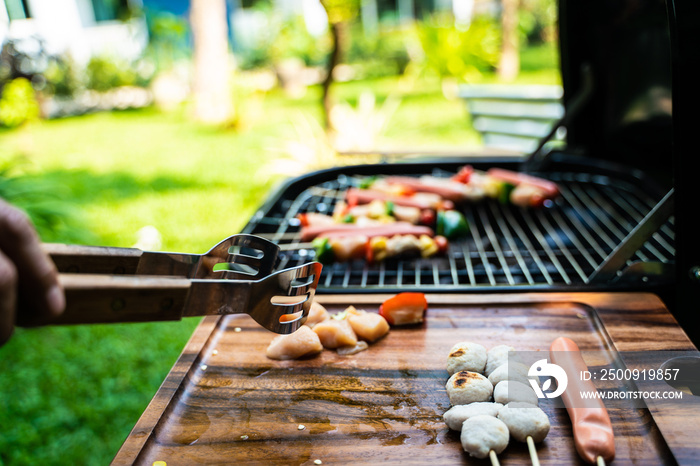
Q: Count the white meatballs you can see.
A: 8